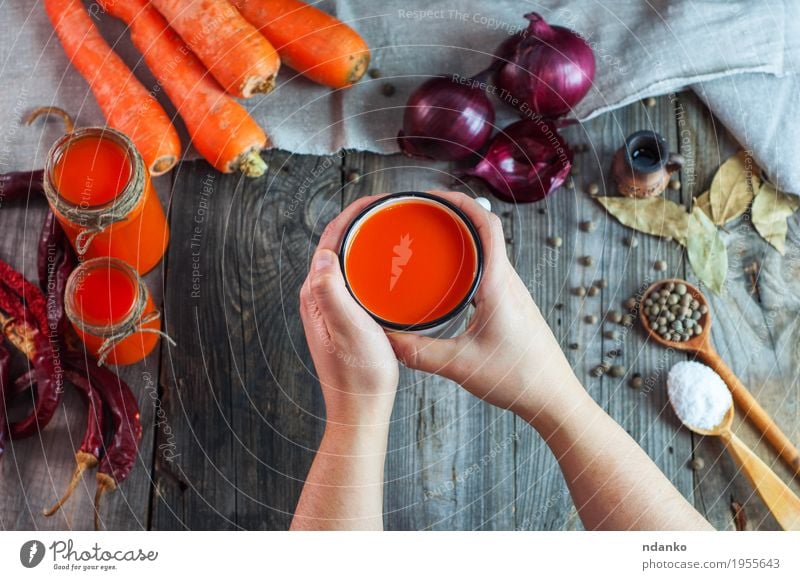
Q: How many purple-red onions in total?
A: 3